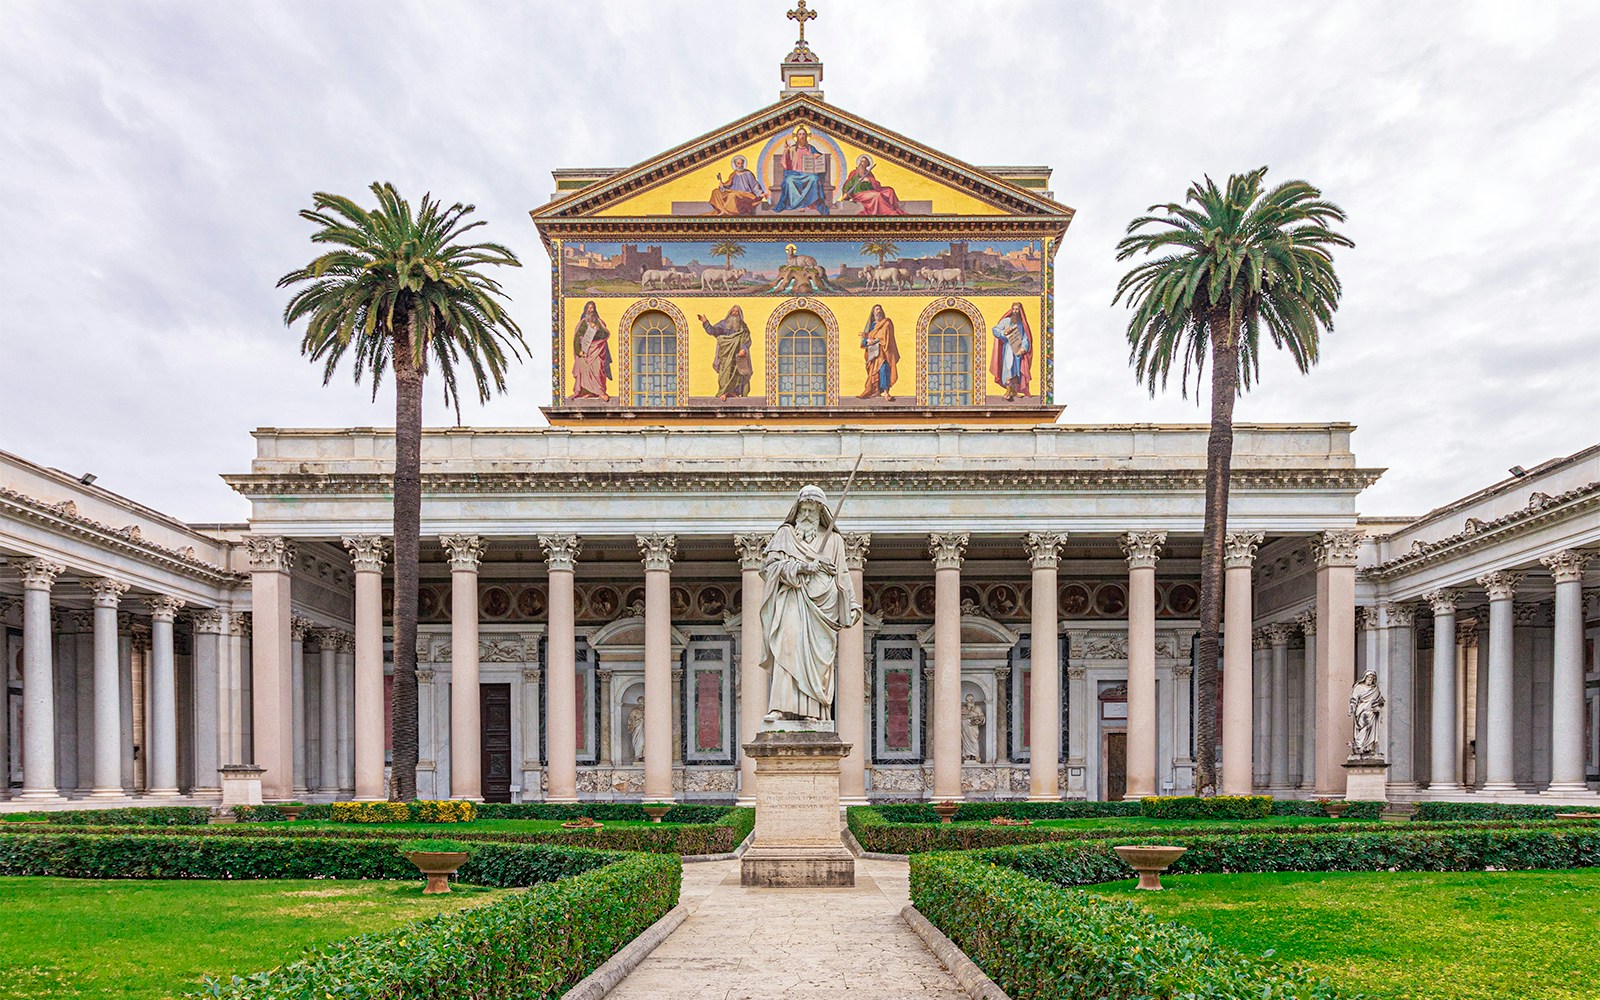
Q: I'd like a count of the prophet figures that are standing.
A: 4